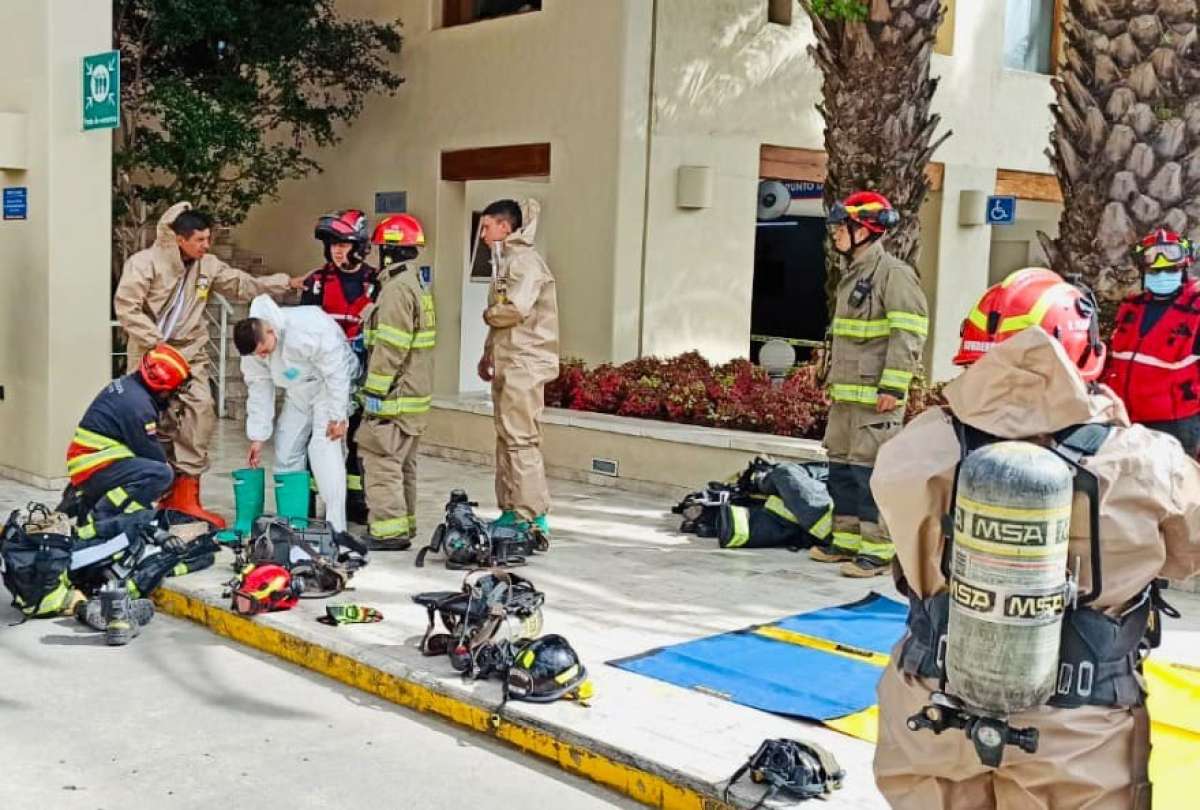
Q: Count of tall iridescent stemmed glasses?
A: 0